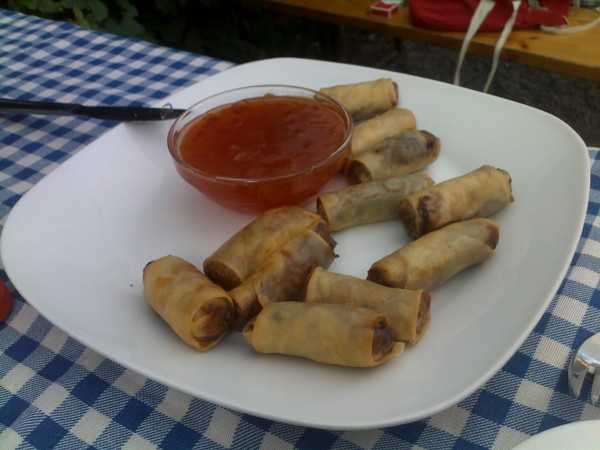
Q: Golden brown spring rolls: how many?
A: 11